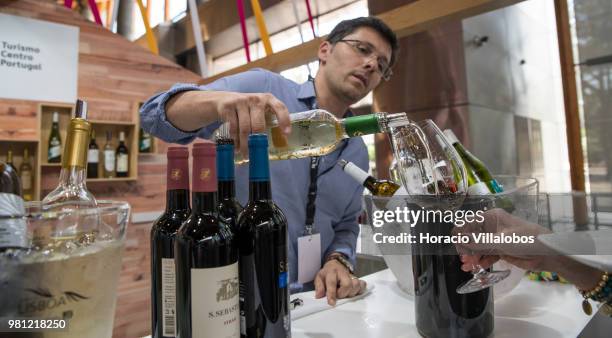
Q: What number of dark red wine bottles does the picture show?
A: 4